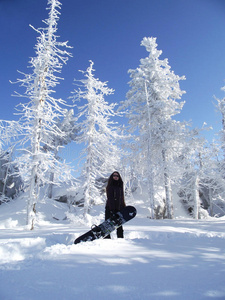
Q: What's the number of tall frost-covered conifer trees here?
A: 3